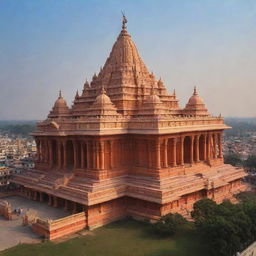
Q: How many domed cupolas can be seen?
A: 4